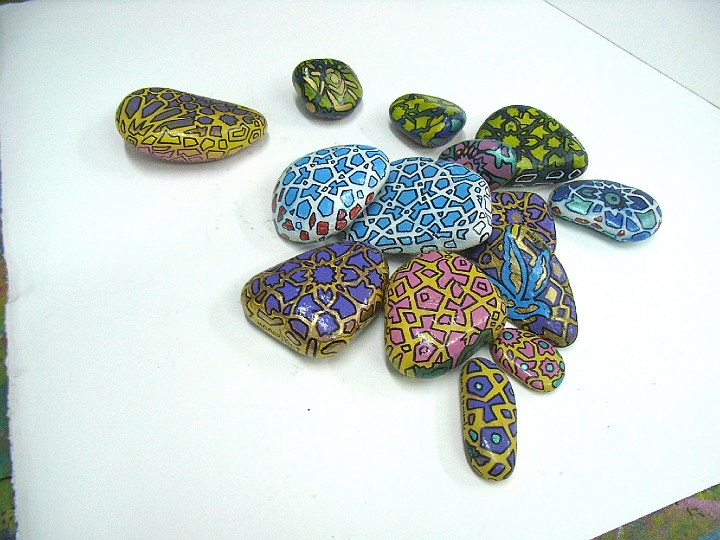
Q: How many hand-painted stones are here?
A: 14